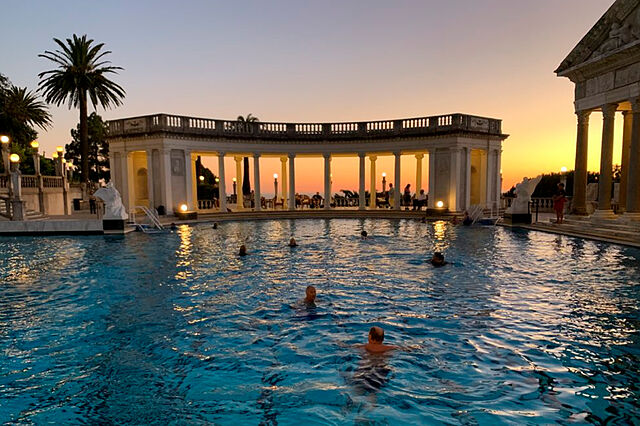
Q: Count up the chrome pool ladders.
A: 2